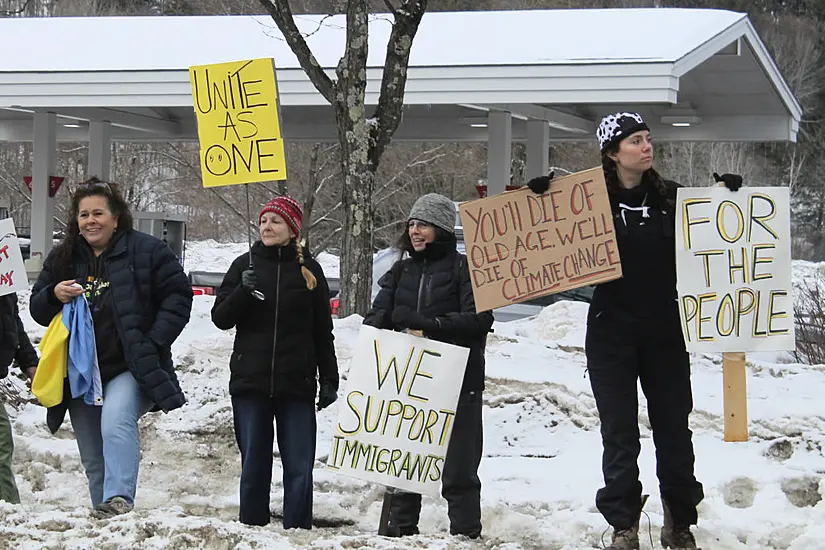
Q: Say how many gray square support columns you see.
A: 4